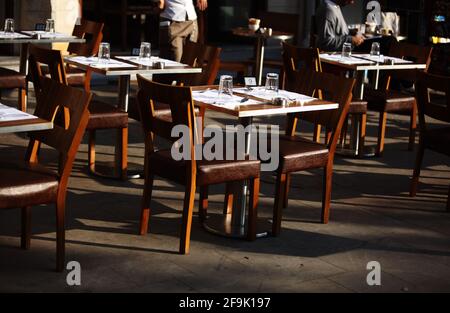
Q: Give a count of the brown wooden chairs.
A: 10